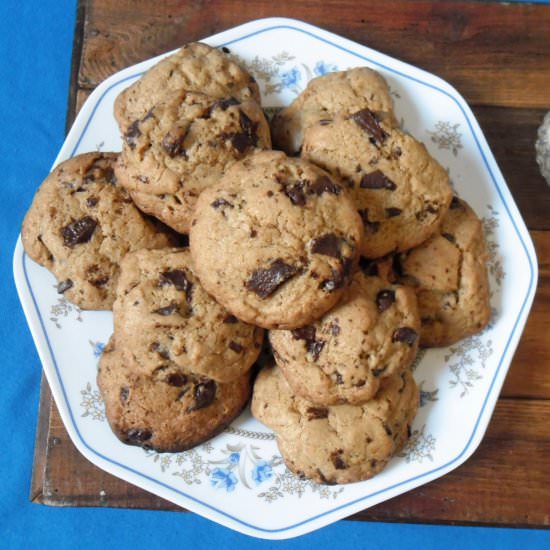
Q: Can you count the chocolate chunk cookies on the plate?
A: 11